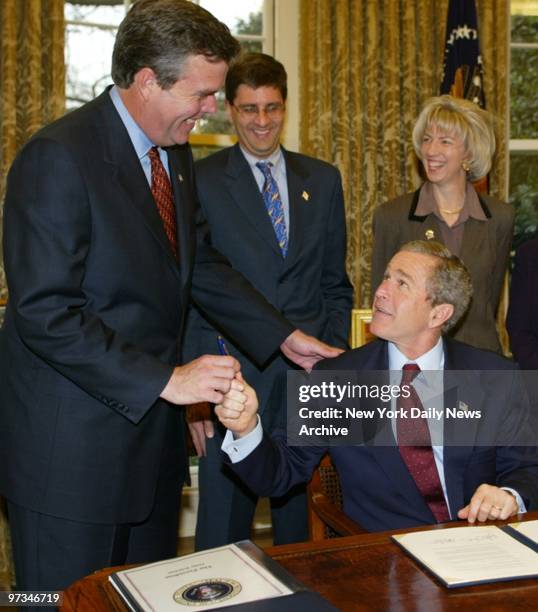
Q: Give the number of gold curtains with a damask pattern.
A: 2